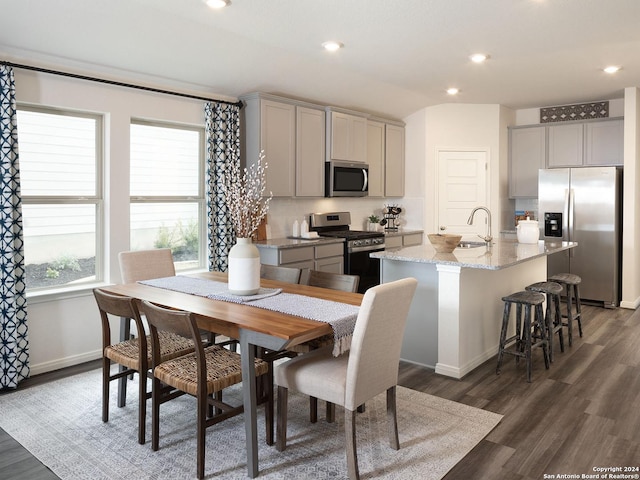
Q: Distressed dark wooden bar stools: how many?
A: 3